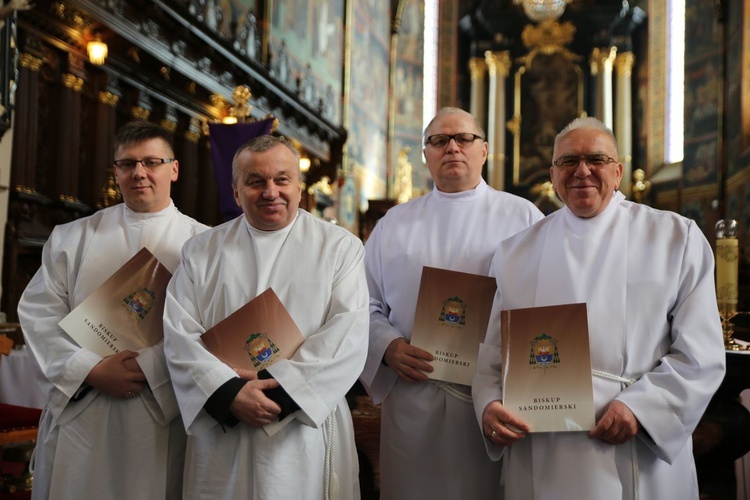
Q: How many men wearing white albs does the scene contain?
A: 4